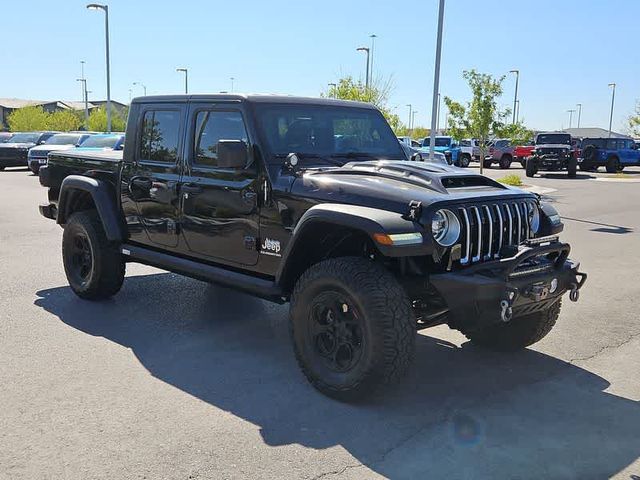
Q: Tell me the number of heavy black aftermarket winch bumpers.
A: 1